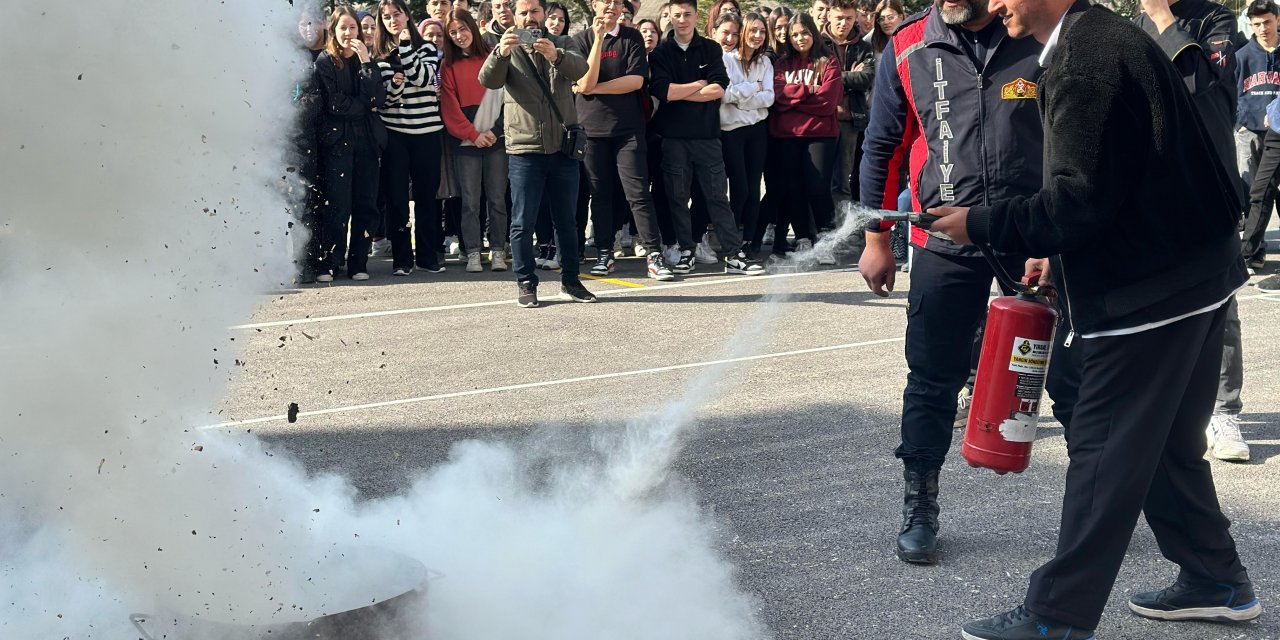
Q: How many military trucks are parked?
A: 0